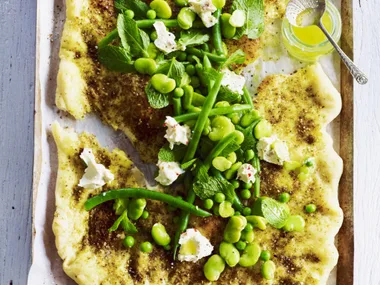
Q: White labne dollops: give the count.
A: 9